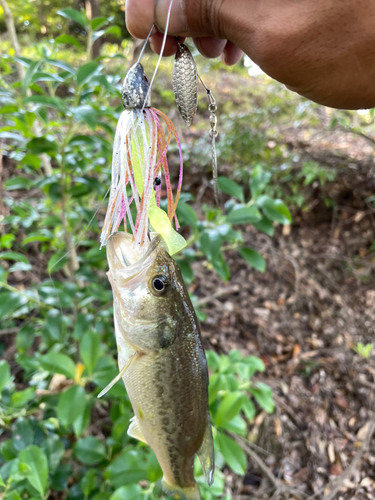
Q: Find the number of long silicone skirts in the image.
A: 1